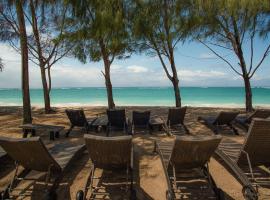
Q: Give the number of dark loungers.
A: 10